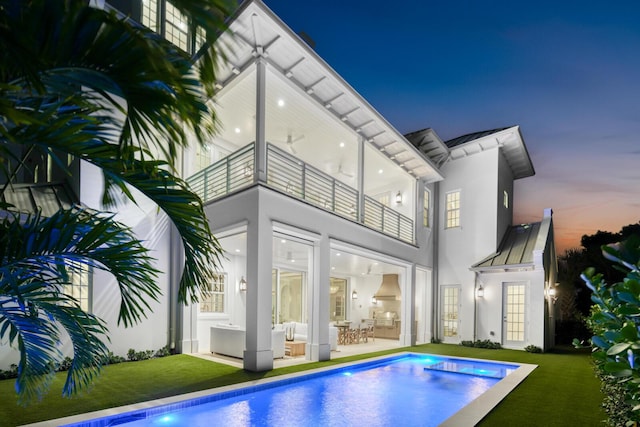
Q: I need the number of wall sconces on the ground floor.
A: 5